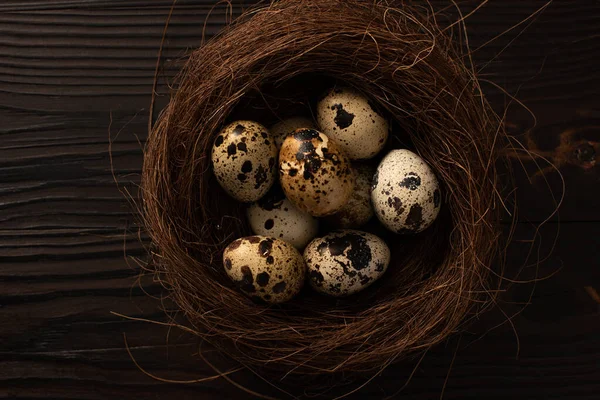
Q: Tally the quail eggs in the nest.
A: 9